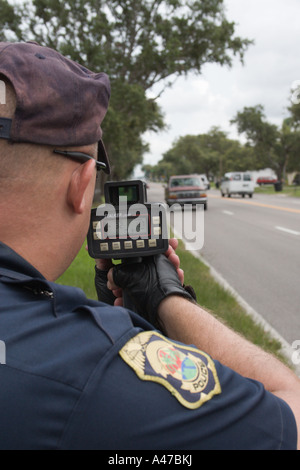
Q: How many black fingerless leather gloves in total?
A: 2